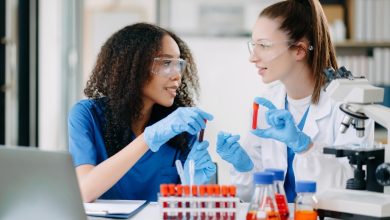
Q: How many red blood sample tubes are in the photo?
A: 12